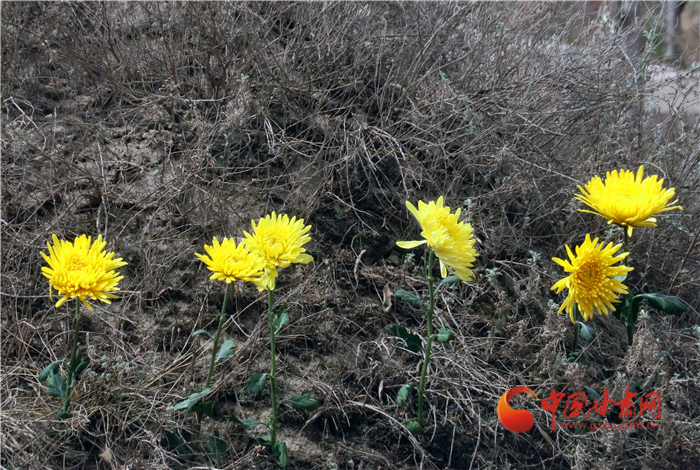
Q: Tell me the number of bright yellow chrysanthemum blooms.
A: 6